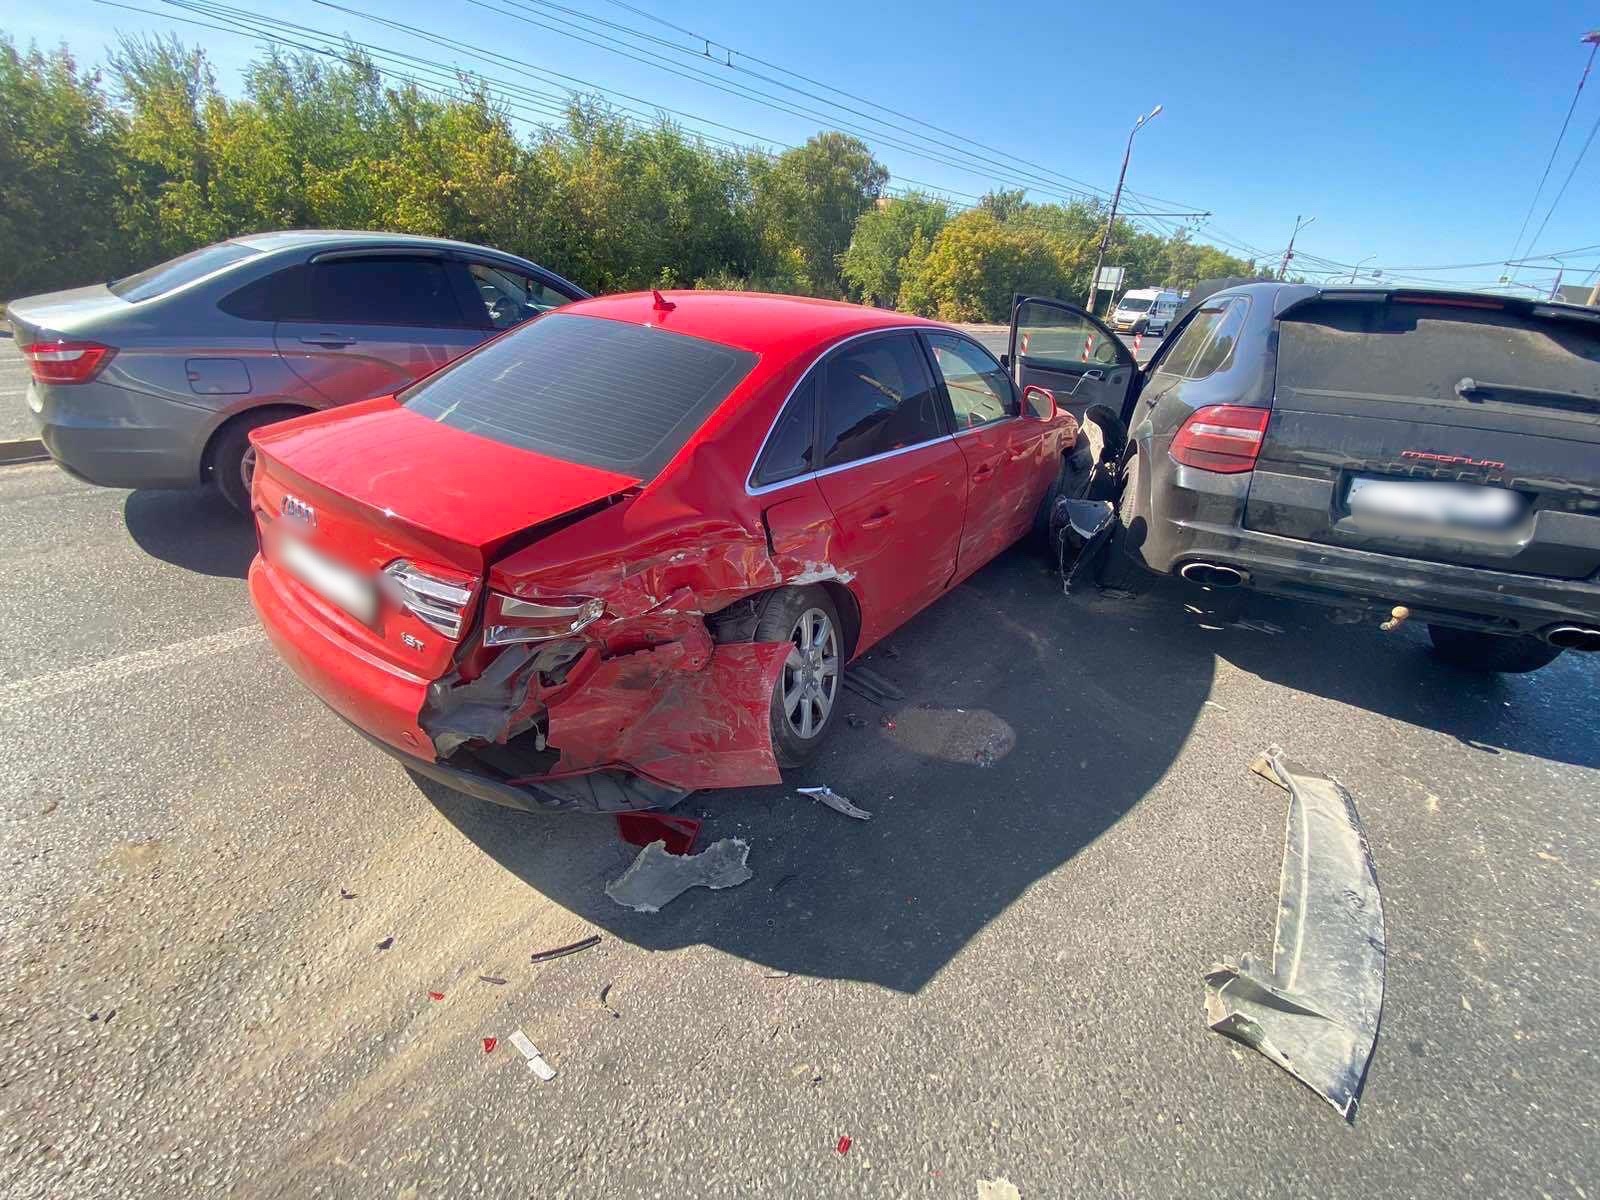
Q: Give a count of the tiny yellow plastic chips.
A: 0